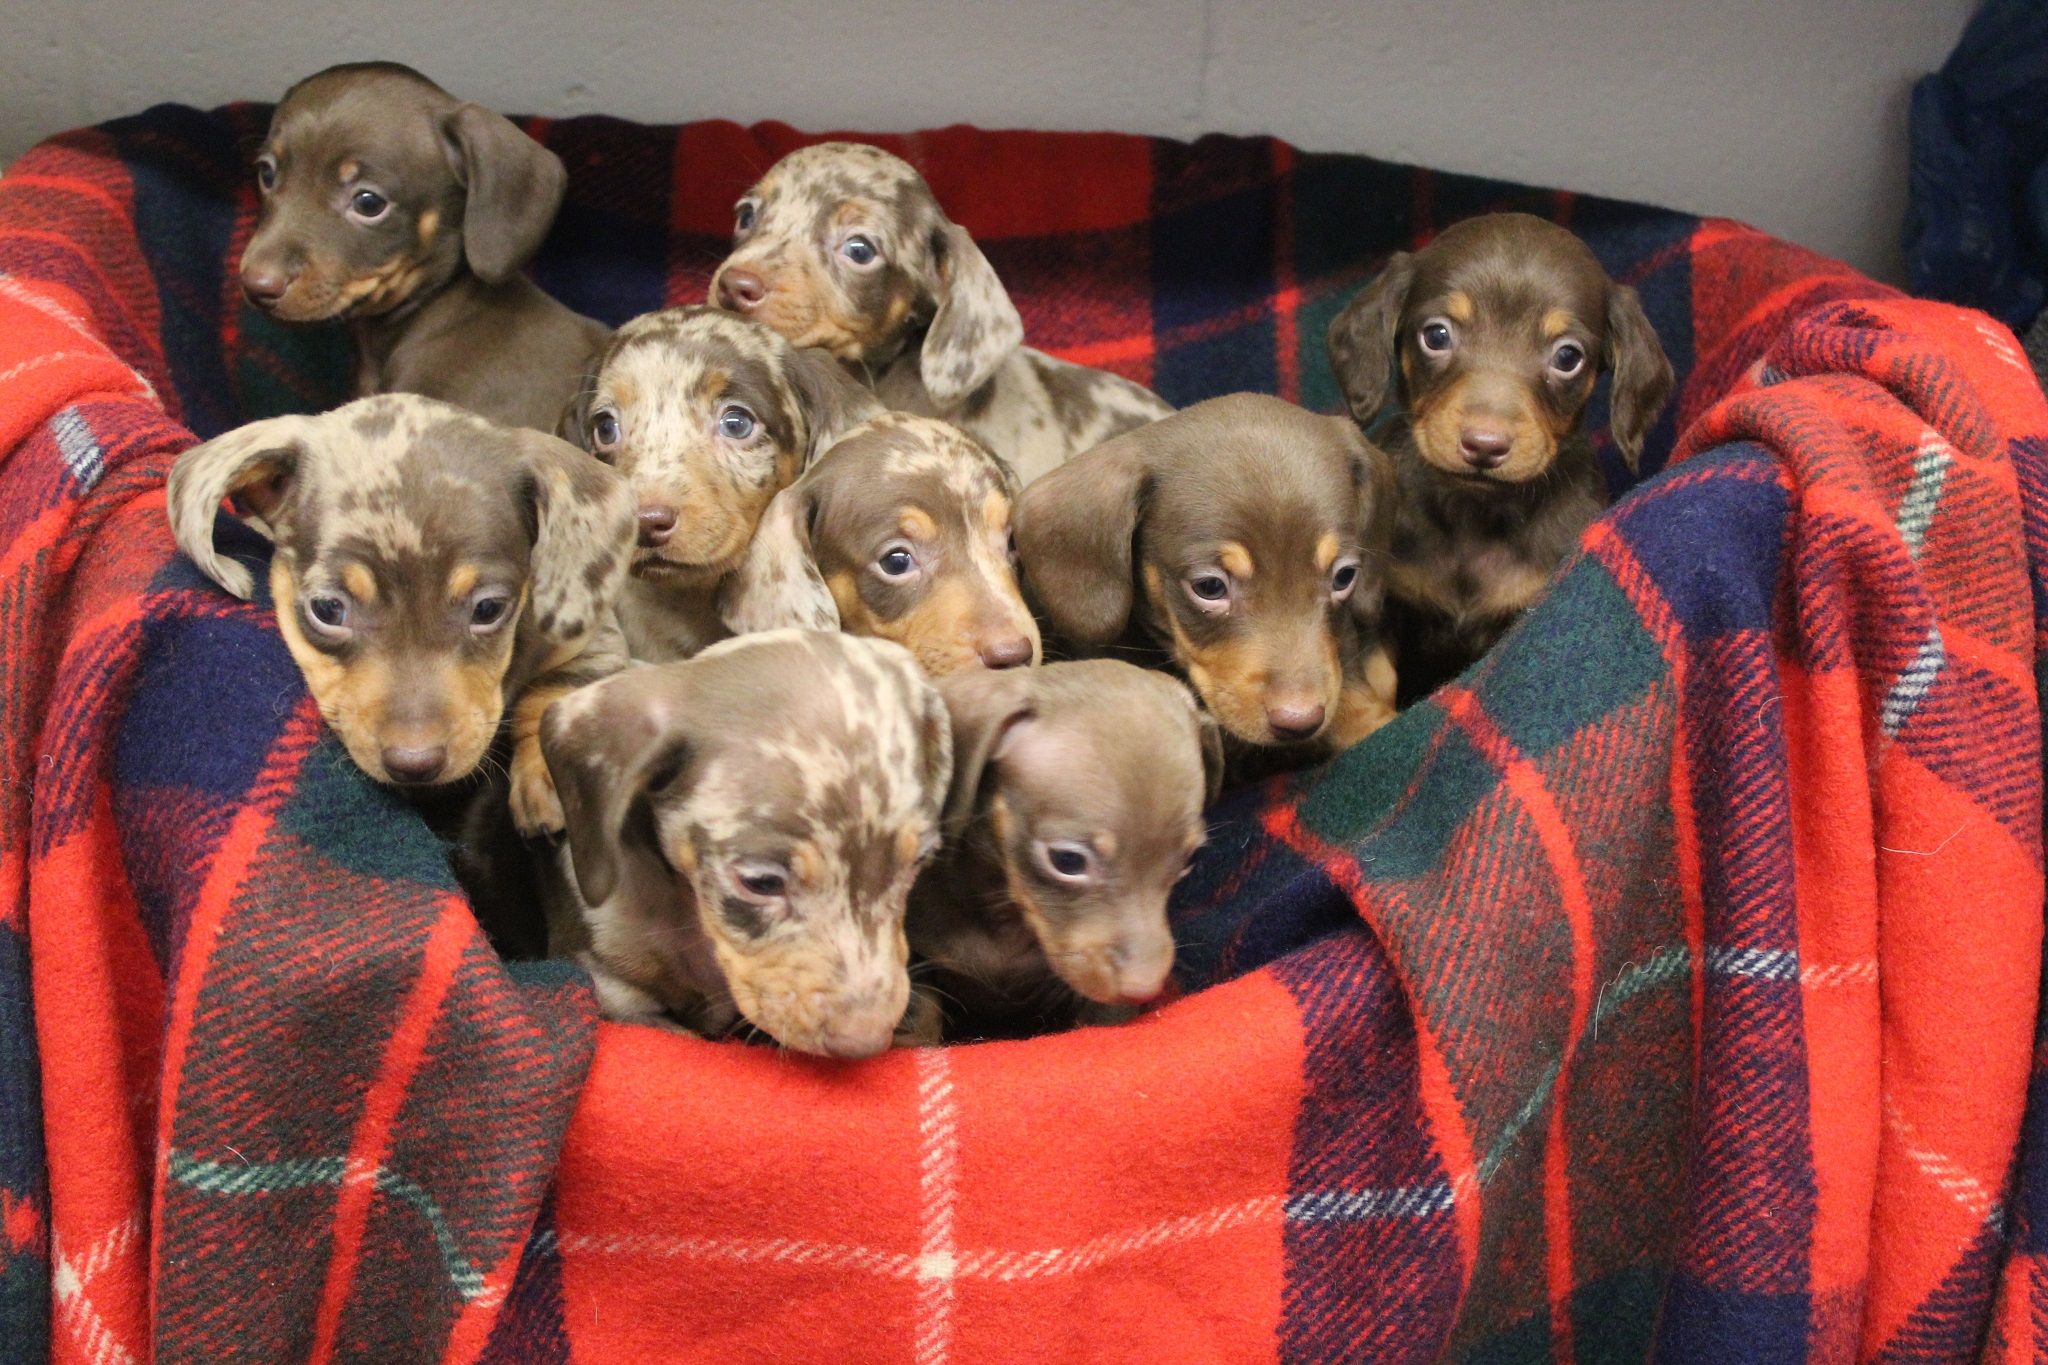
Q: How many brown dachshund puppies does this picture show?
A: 4